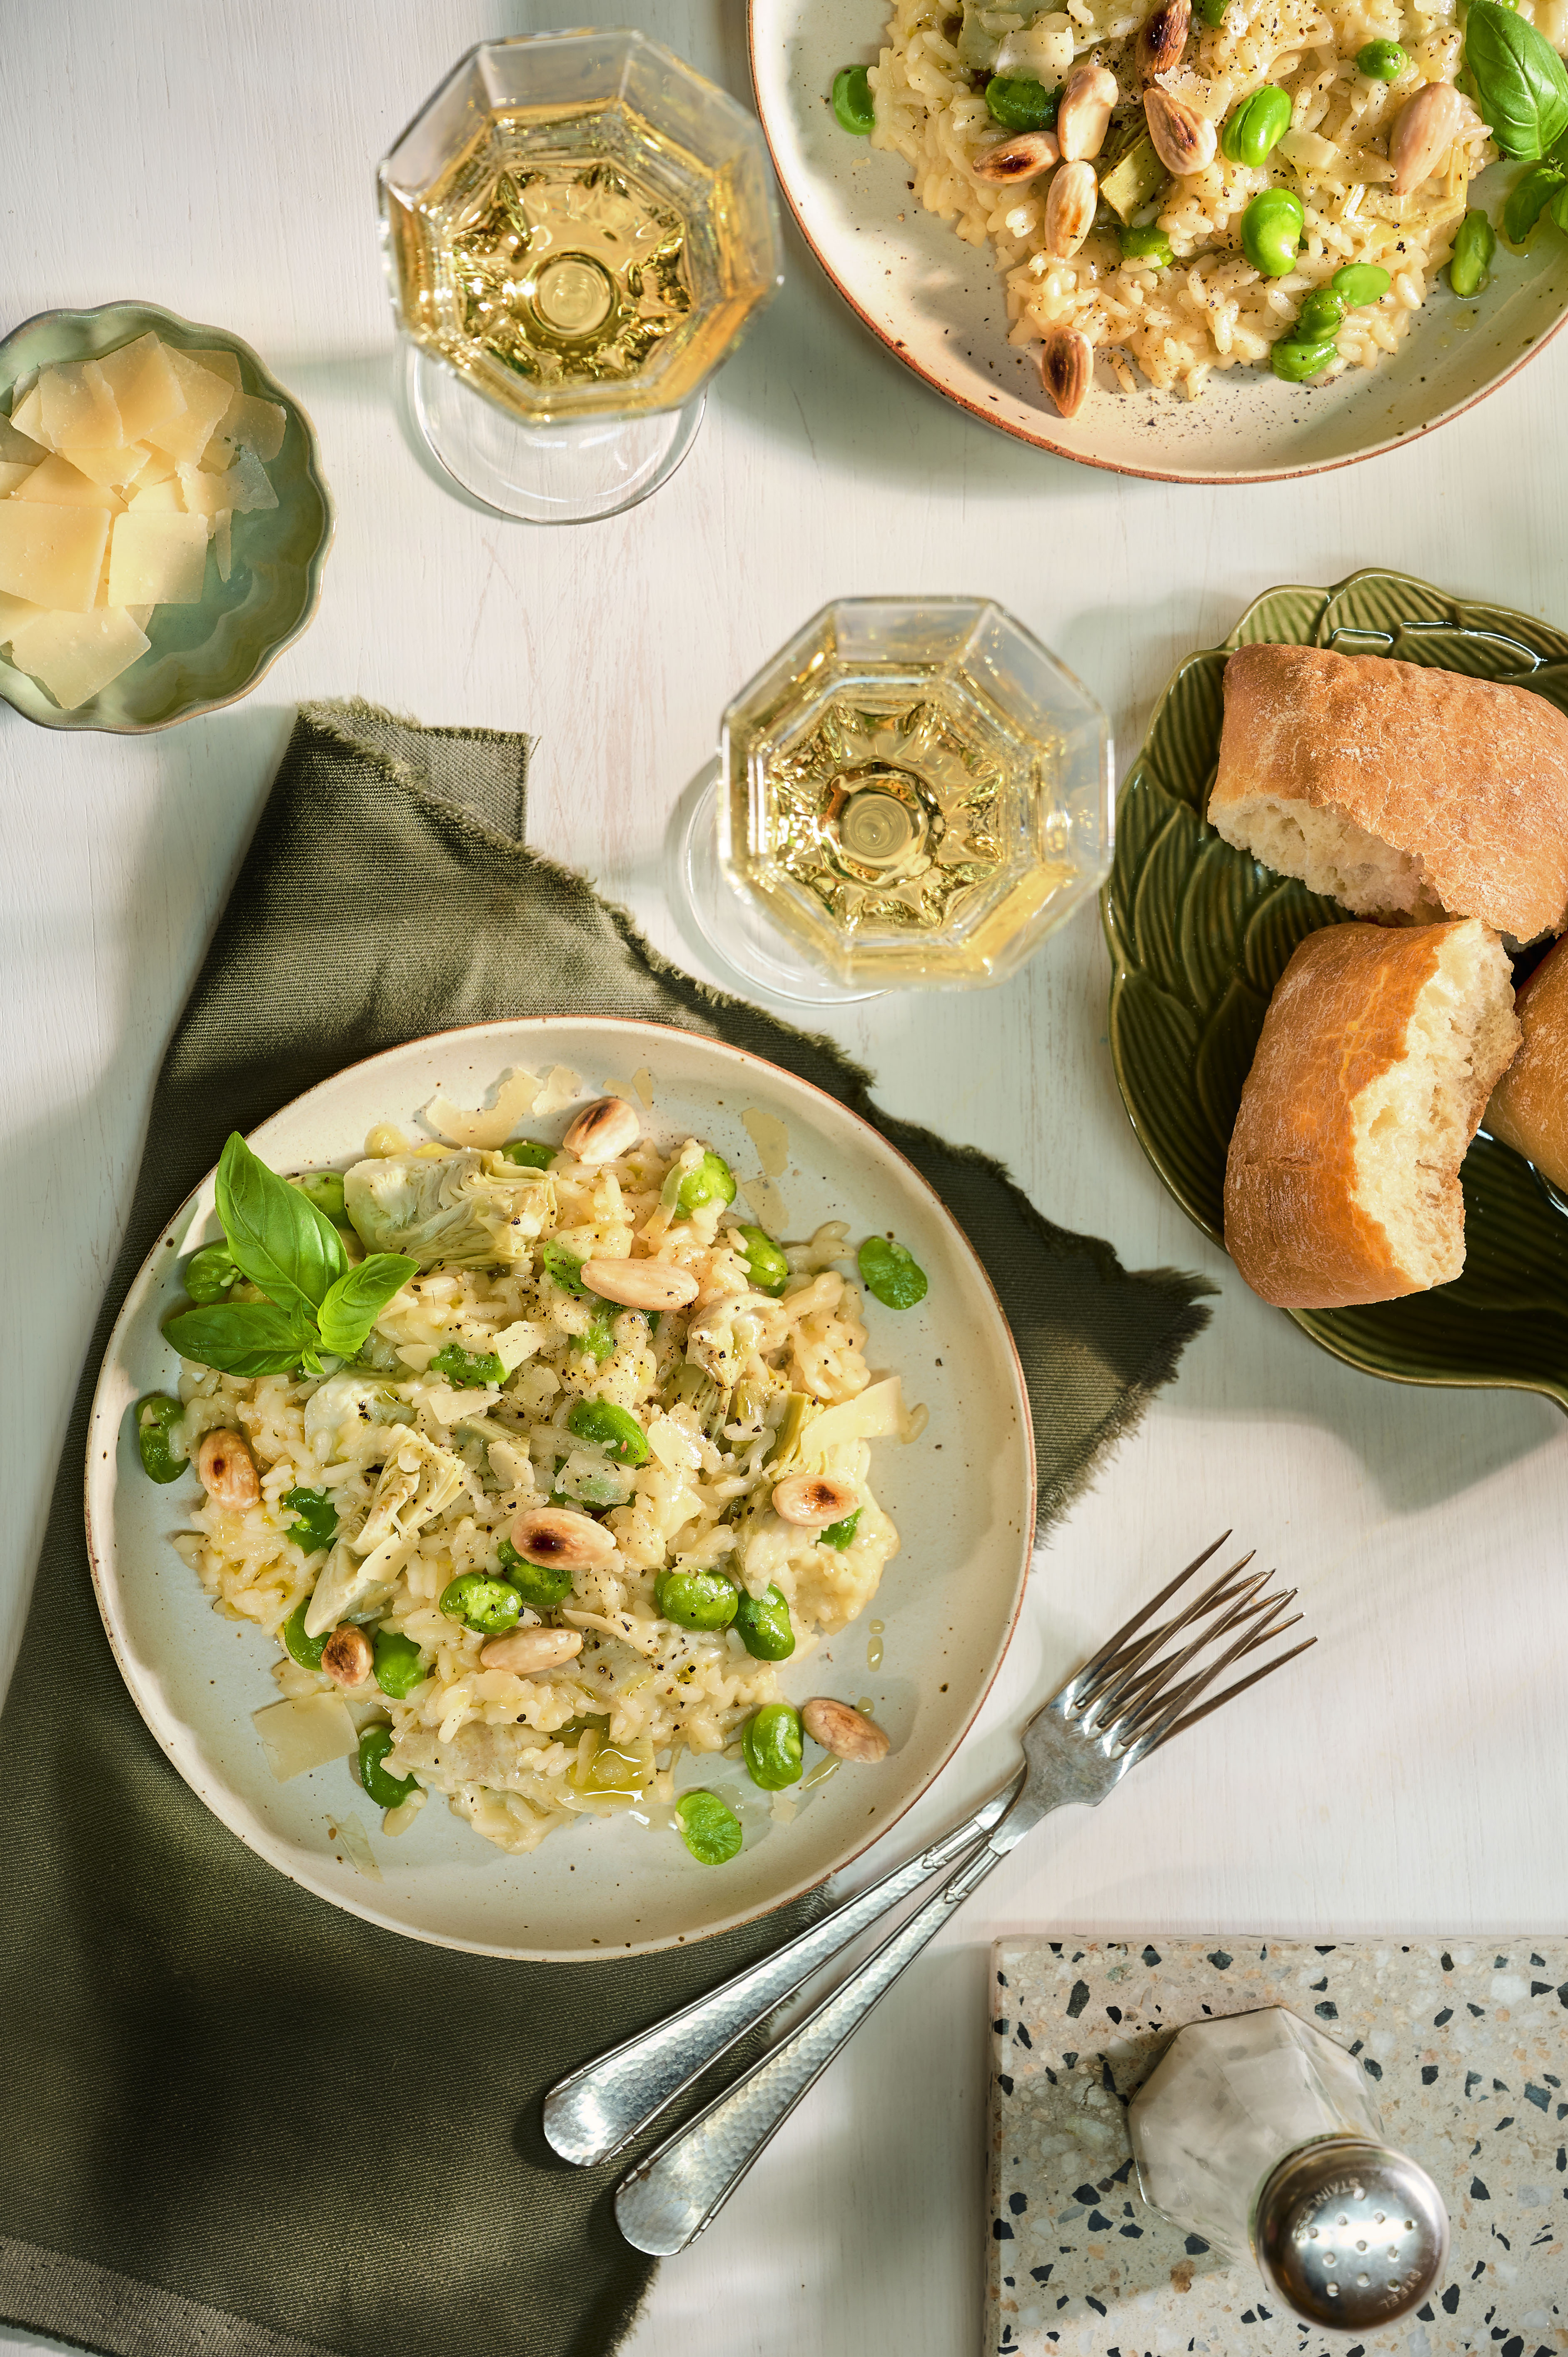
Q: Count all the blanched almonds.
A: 15